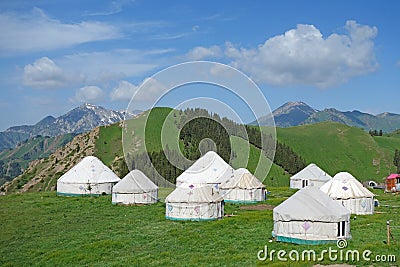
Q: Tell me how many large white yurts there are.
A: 8